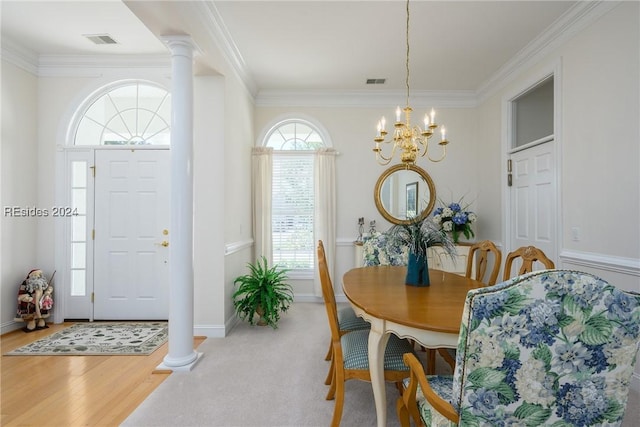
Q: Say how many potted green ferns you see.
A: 1